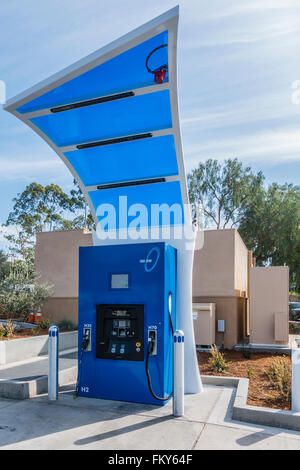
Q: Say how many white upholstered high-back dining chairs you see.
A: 0